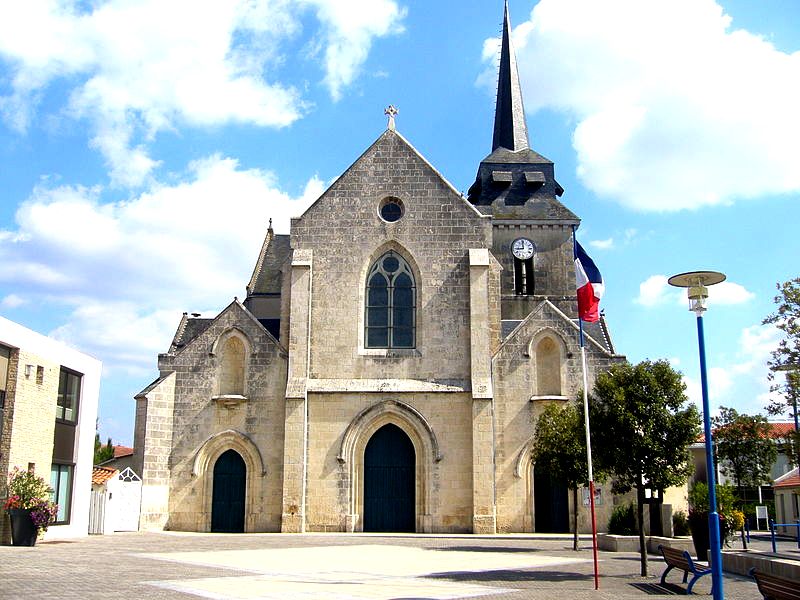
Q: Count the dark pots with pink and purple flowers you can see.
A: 1